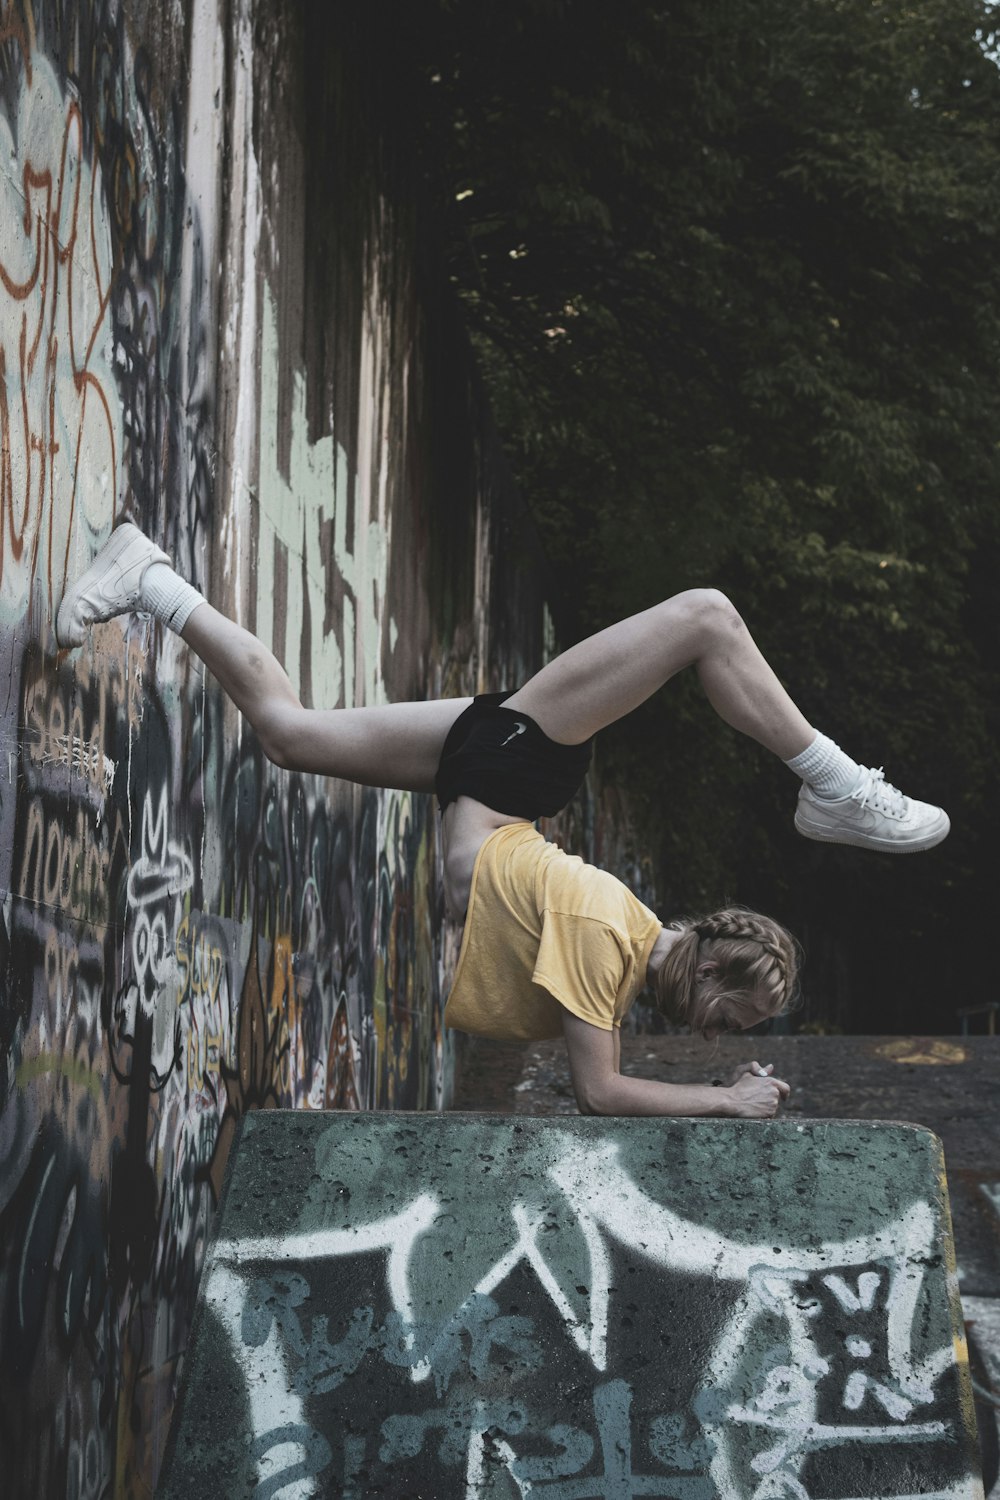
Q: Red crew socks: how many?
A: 0